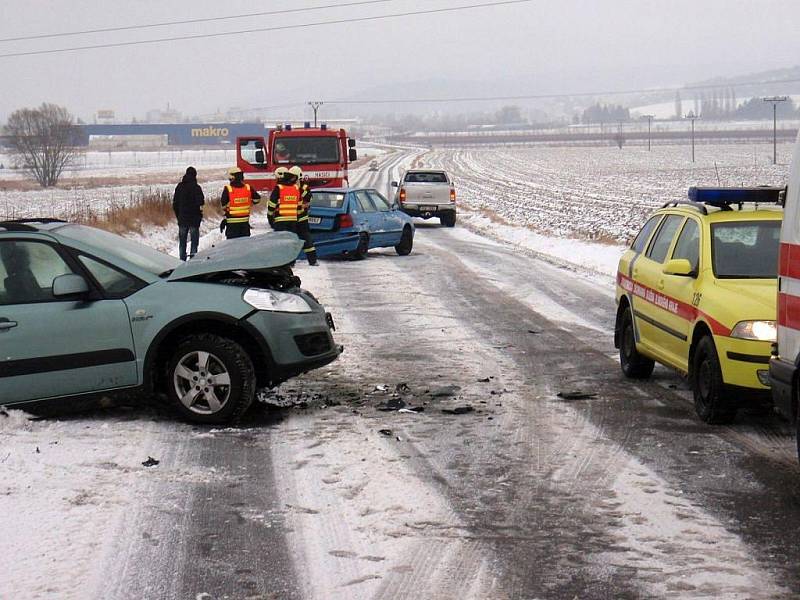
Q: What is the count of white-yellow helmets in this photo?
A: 3